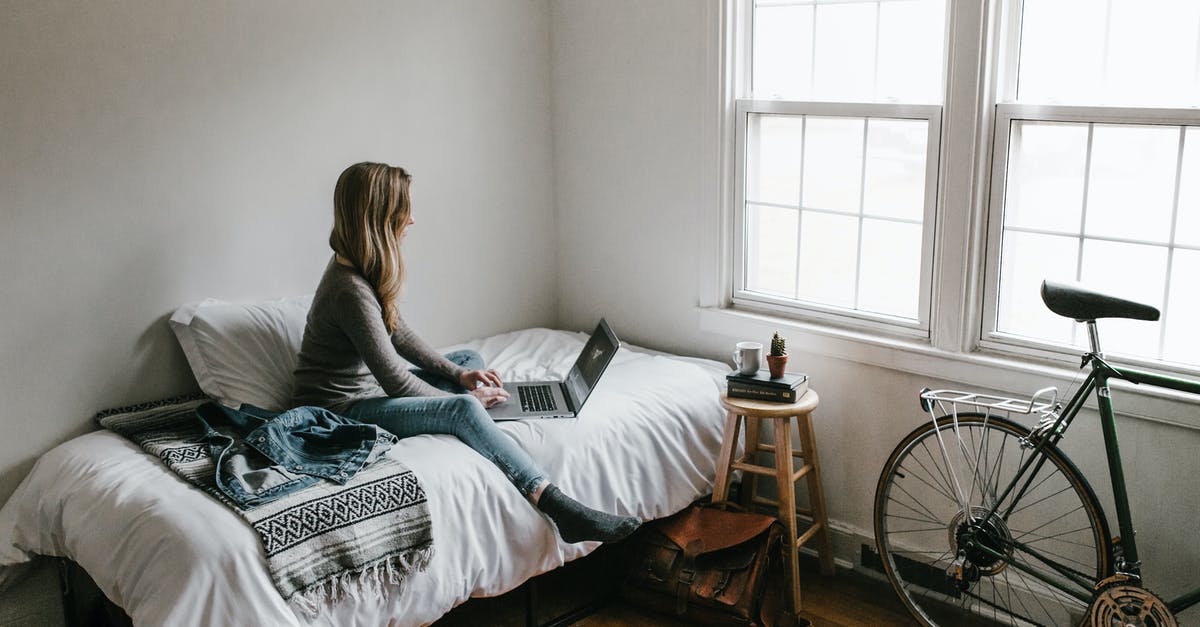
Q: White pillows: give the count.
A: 1